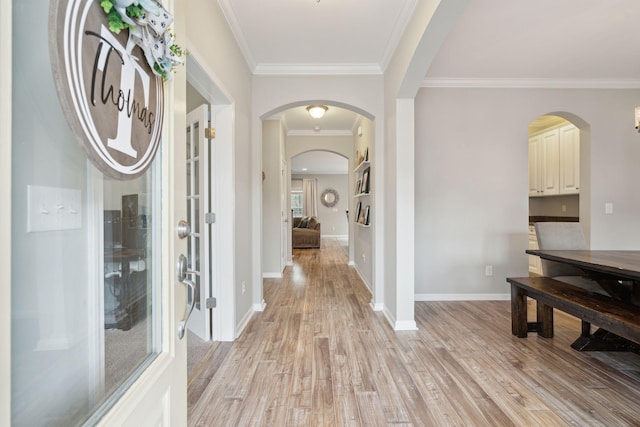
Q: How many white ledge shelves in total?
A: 3